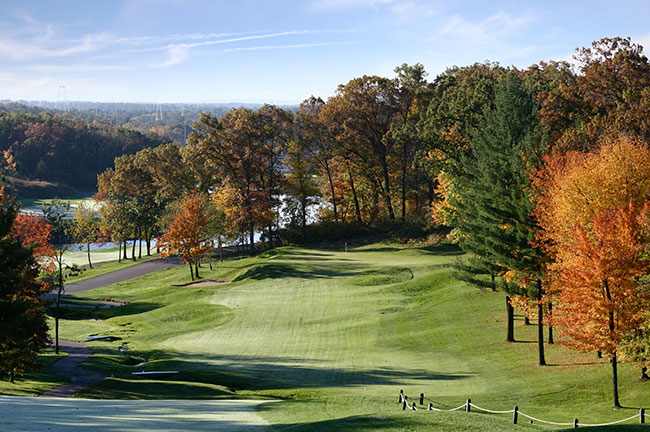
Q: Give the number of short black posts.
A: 9